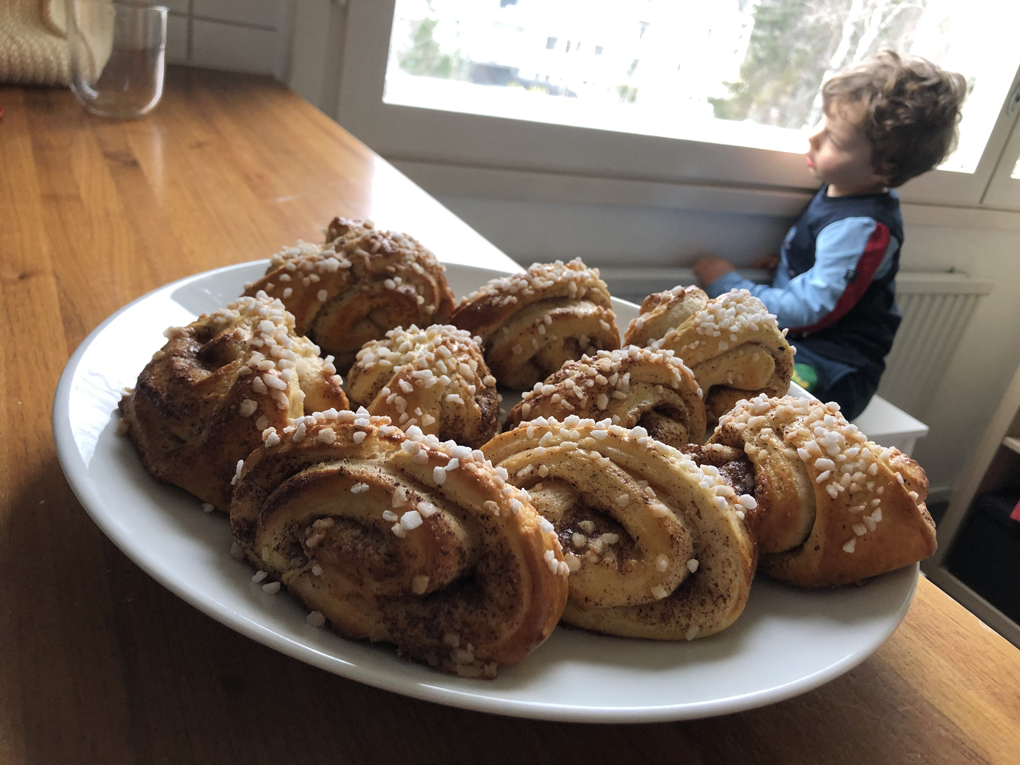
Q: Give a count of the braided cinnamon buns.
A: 9